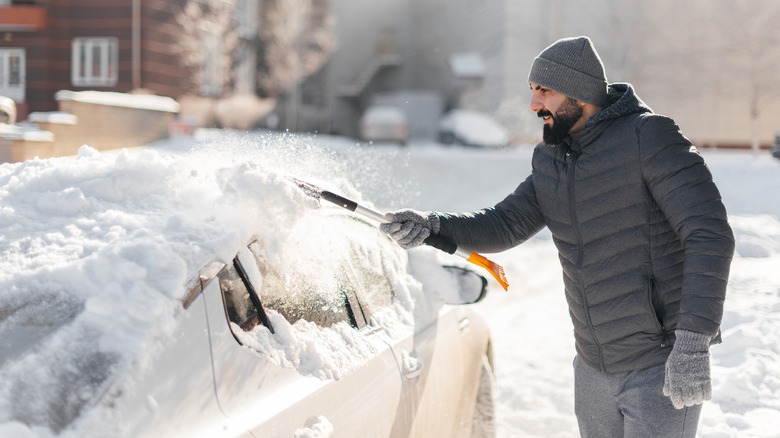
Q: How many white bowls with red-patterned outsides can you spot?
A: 0